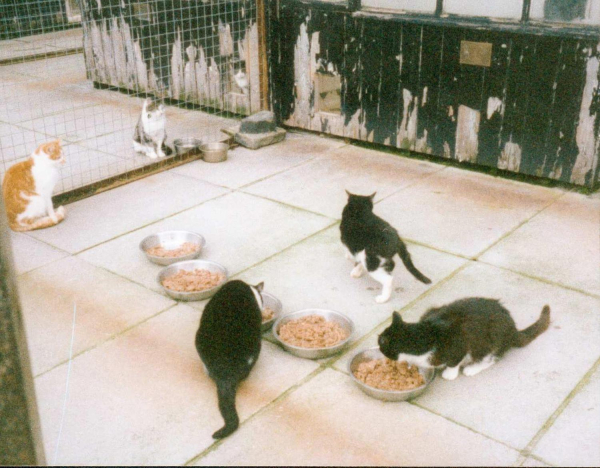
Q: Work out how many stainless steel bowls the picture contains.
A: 7